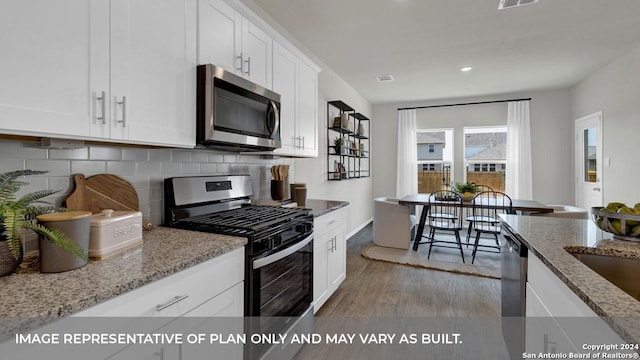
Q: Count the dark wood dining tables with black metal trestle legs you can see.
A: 1